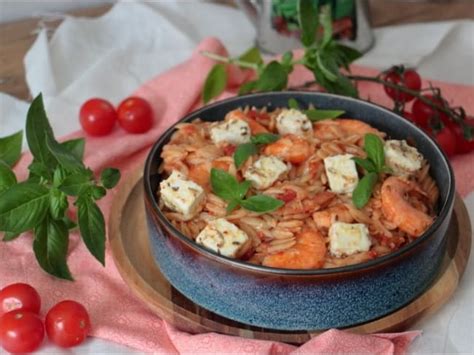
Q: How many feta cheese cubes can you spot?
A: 8